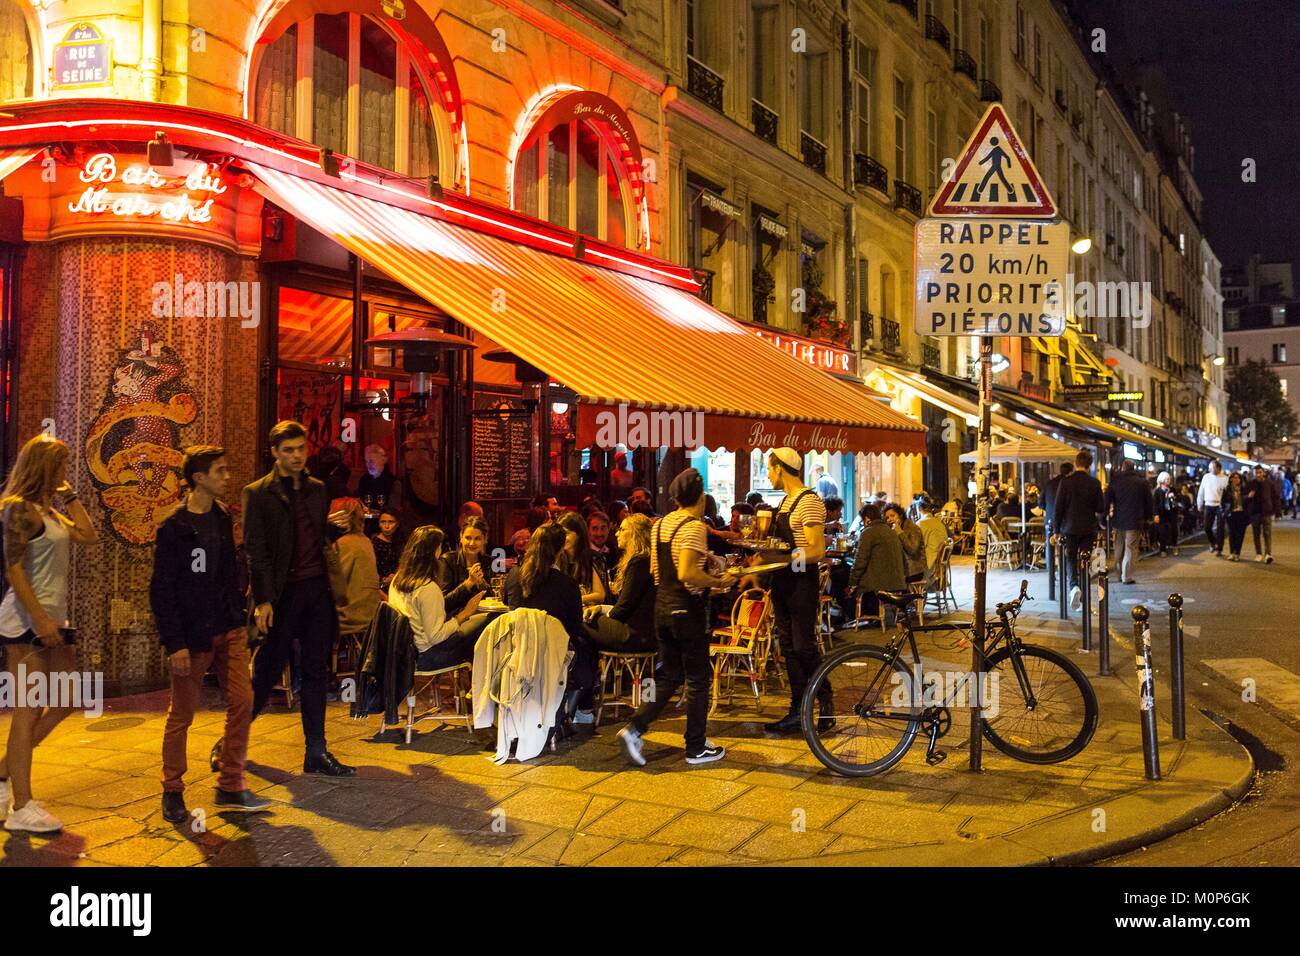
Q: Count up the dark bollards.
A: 6